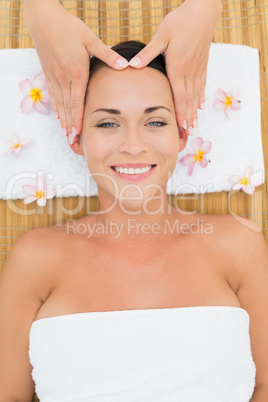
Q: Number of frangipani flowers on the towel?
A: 6